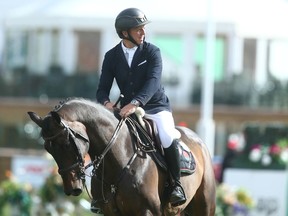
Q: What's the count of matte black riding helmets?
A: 1